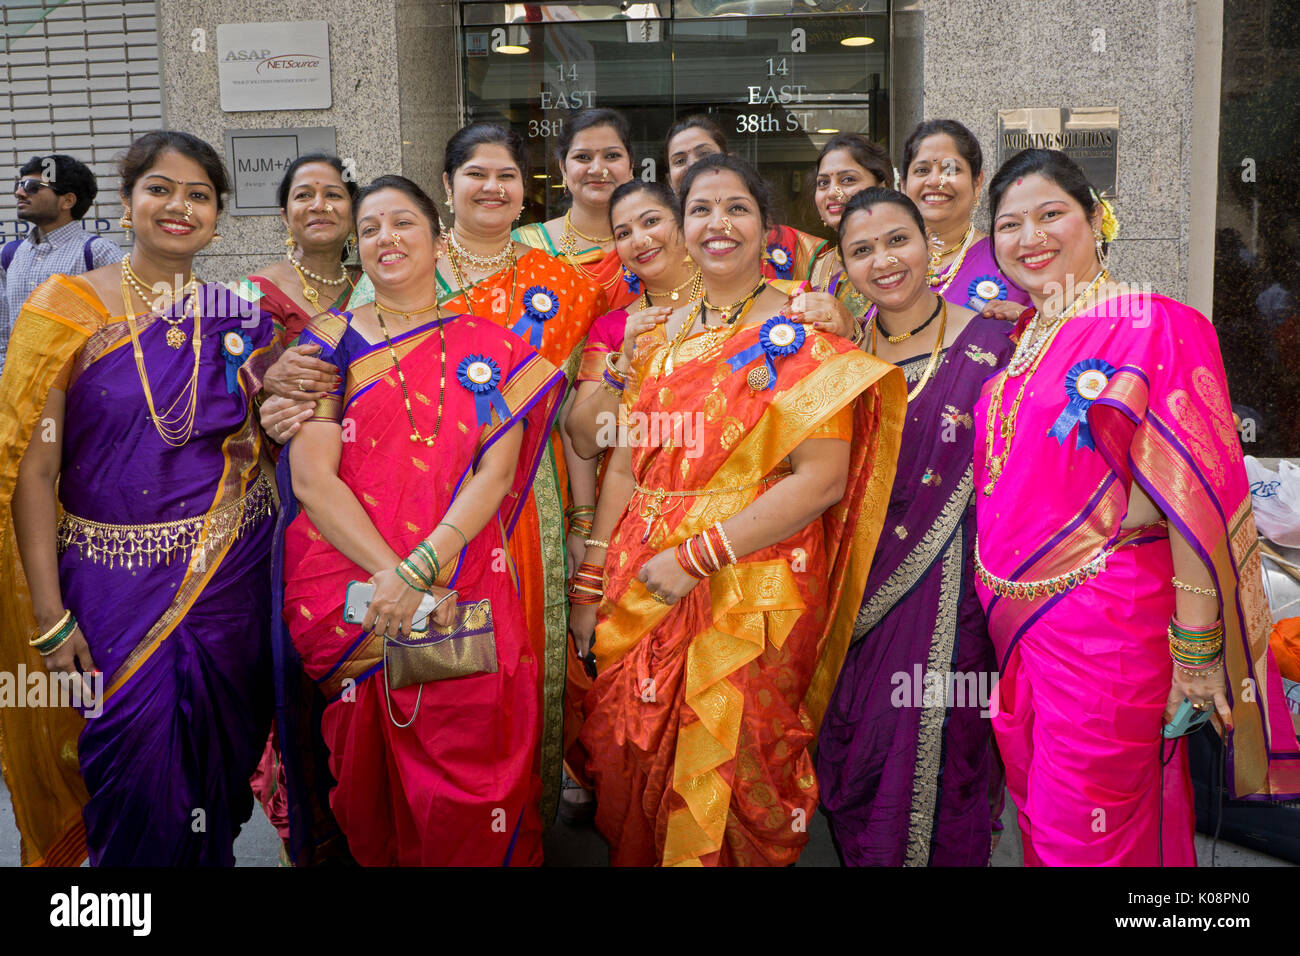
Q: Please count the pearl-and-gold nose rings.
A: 11